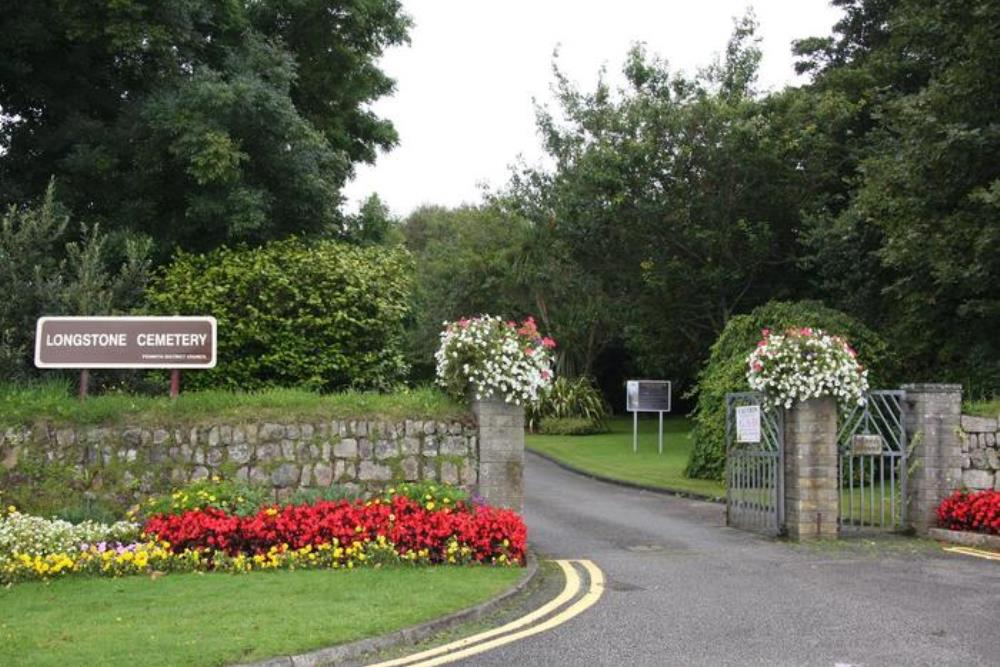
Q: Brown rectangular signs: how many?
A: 1